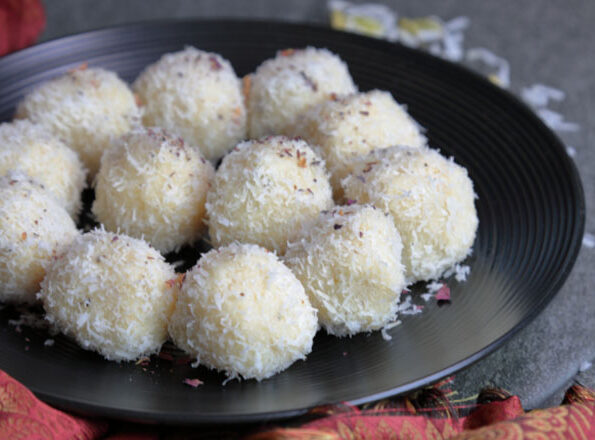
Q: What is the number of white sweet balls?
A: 12